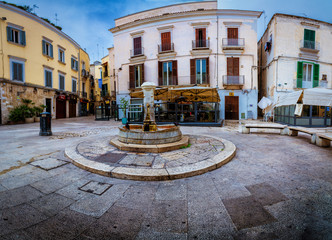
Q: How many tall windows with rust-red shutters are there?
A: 8